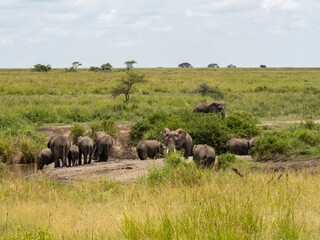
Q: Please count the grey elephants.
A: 10